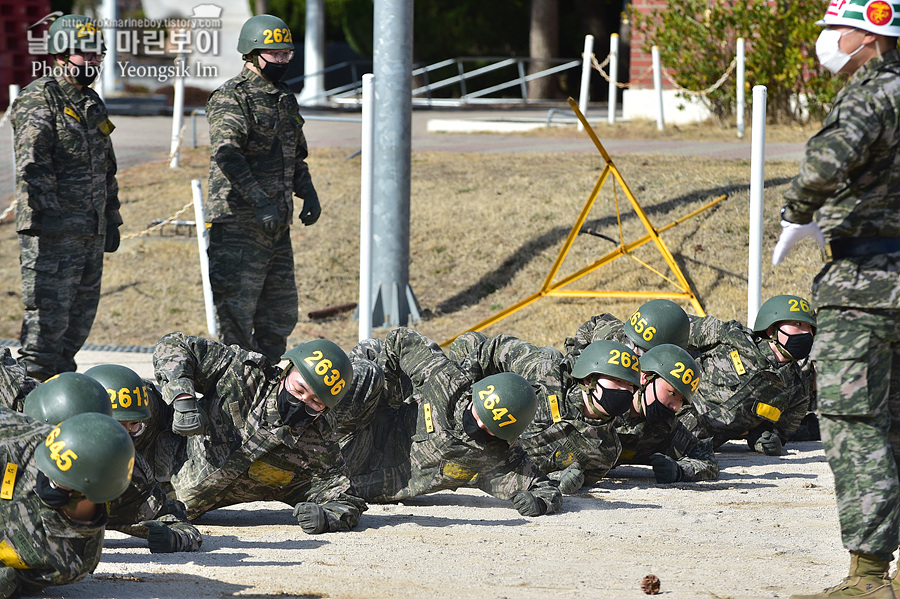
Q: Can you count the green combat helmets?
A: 11